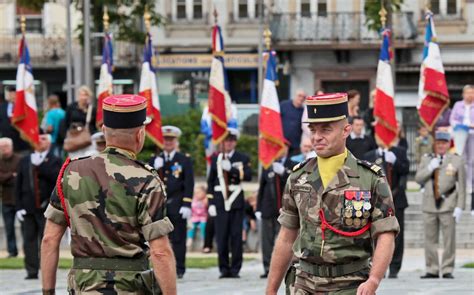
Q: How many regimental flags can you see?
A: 7